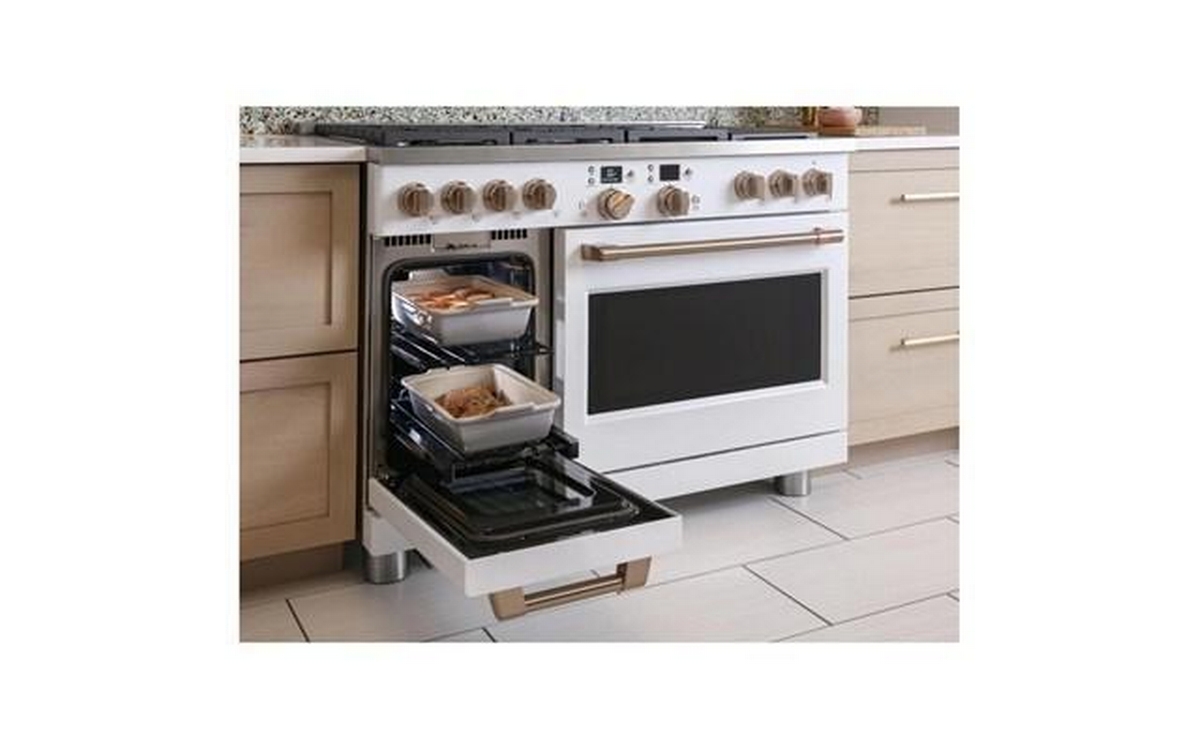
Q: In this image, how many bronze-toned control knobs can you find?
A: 9